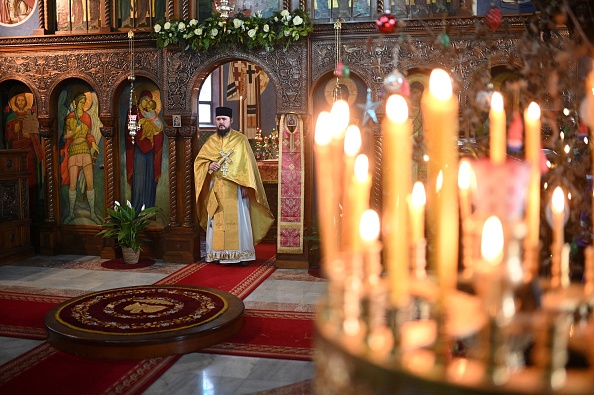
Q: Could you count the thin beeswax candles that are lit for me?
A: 13